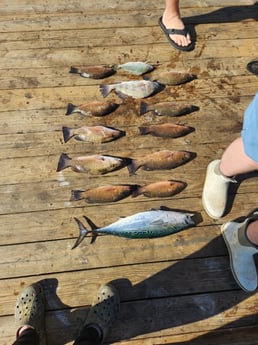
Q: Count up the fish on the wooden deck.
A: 13